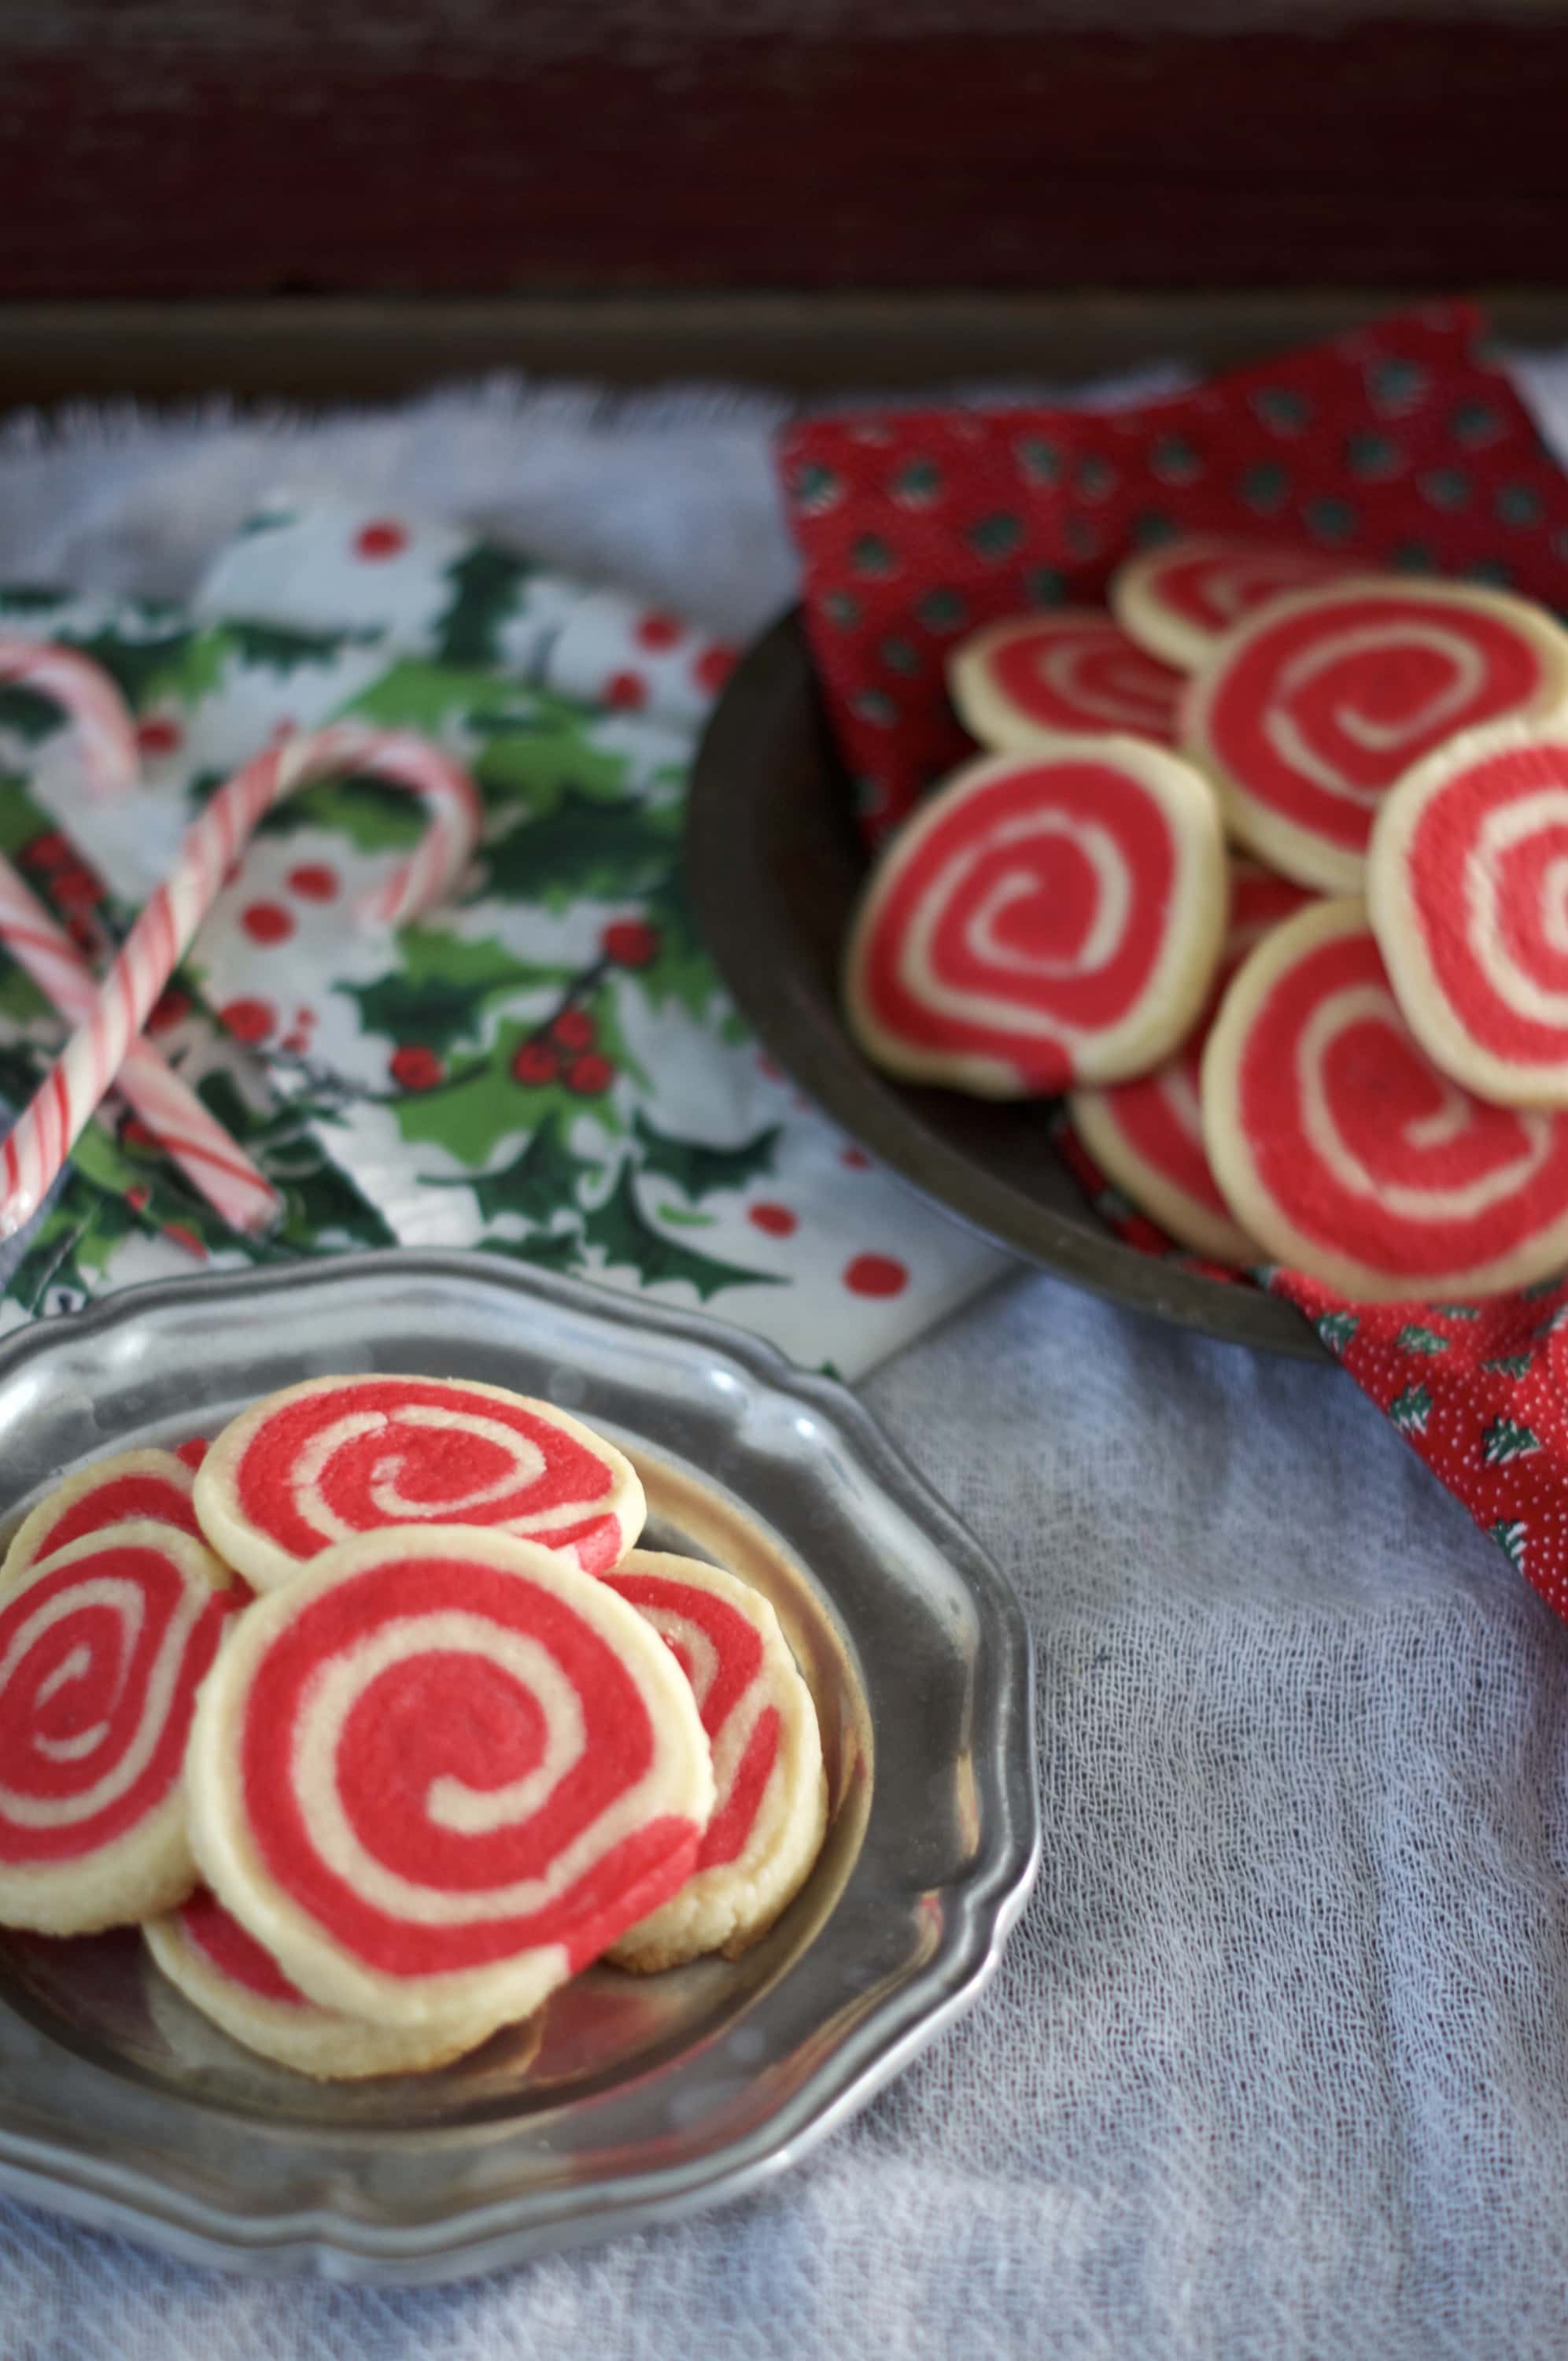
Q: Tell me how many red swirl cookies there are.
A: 13